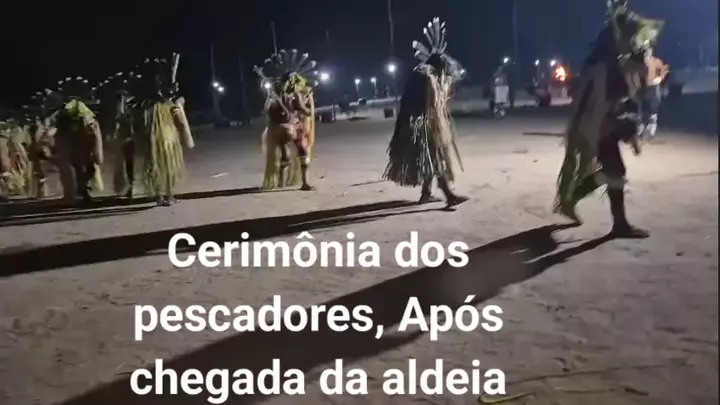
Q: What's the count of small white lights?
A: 10